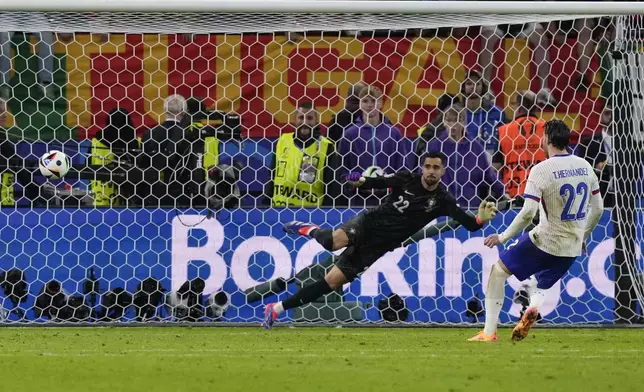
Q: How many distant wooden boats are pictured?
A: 0